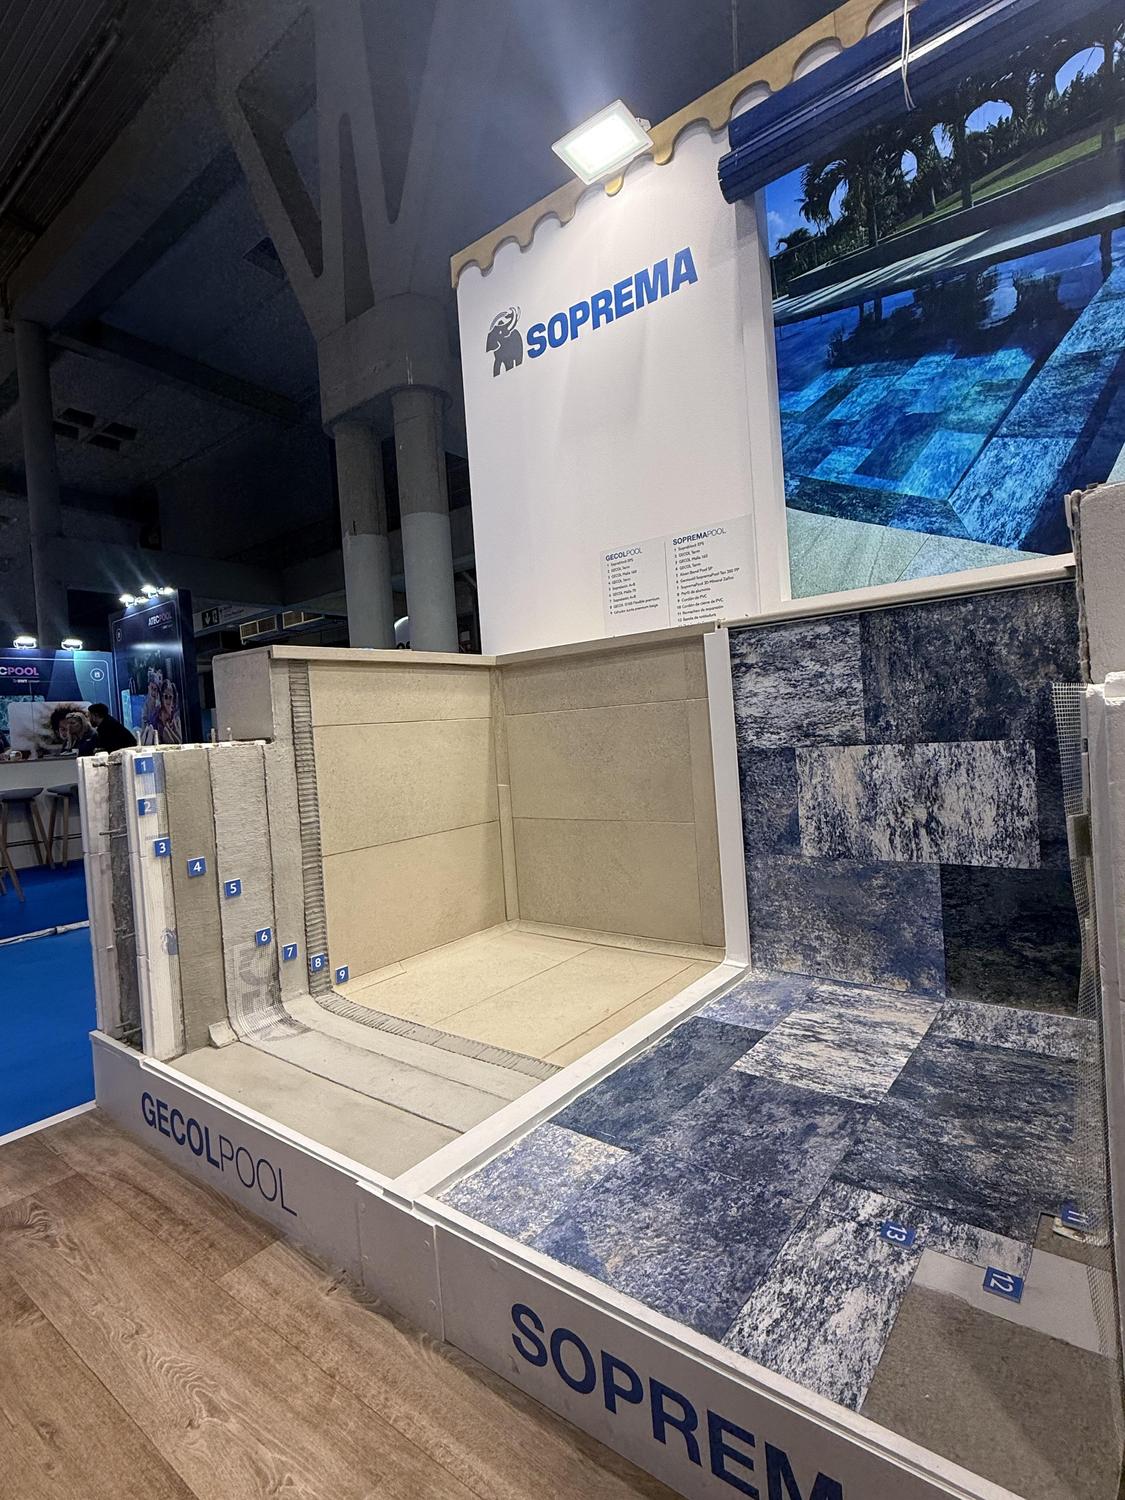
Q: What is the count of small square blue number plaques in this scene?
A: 12